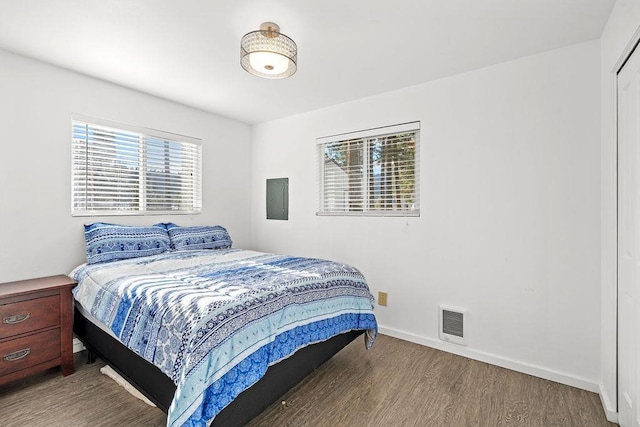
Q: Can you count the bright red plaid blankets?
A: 0